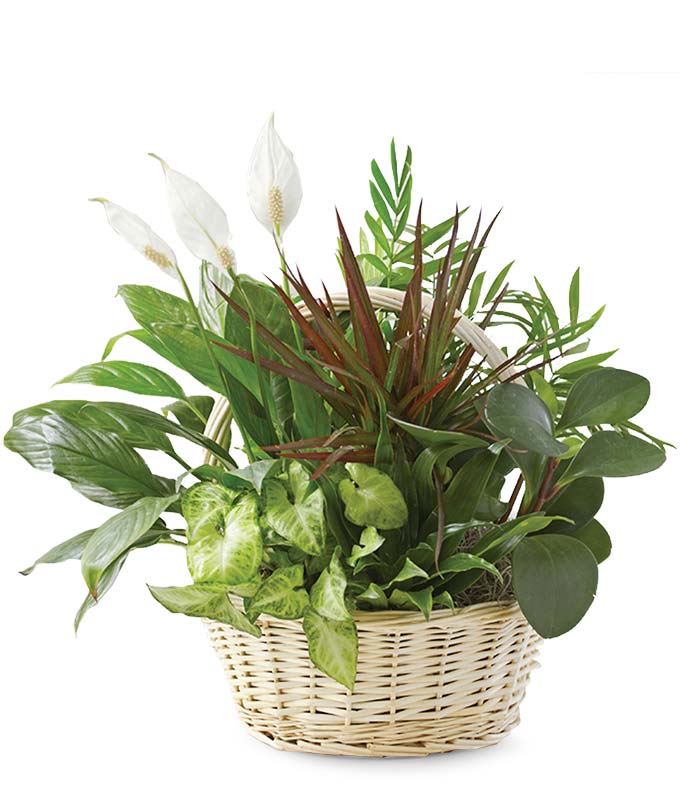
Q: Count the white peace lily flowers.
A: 3